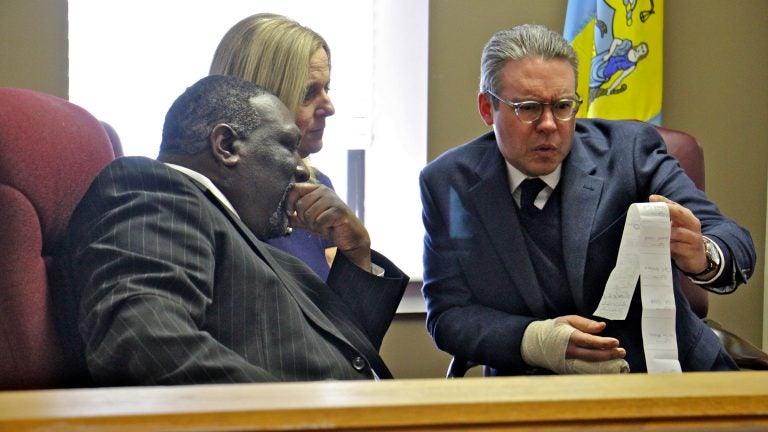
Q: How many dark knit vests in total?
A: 1